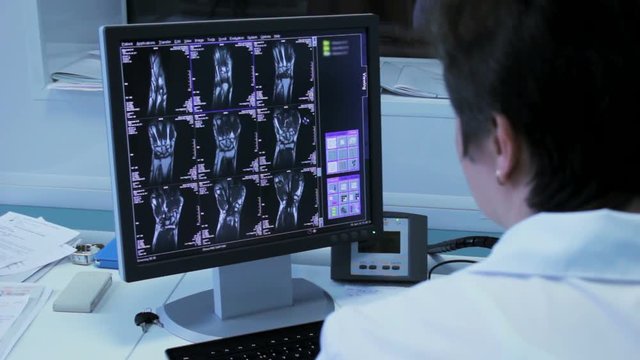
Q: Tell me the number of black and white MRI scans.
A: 9